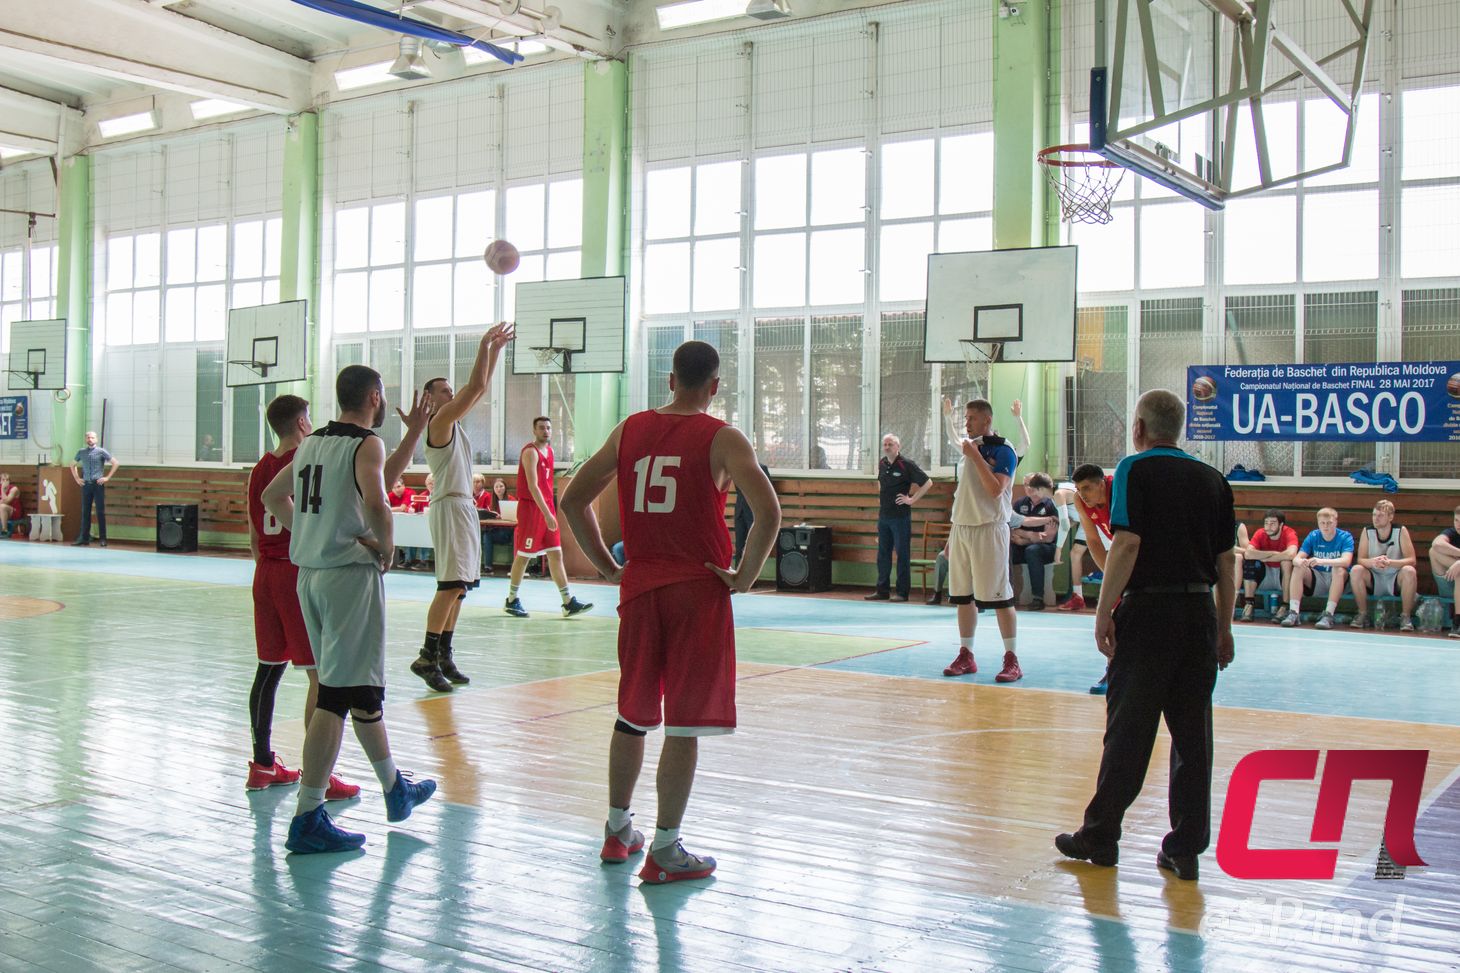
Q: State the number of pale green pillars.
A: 4